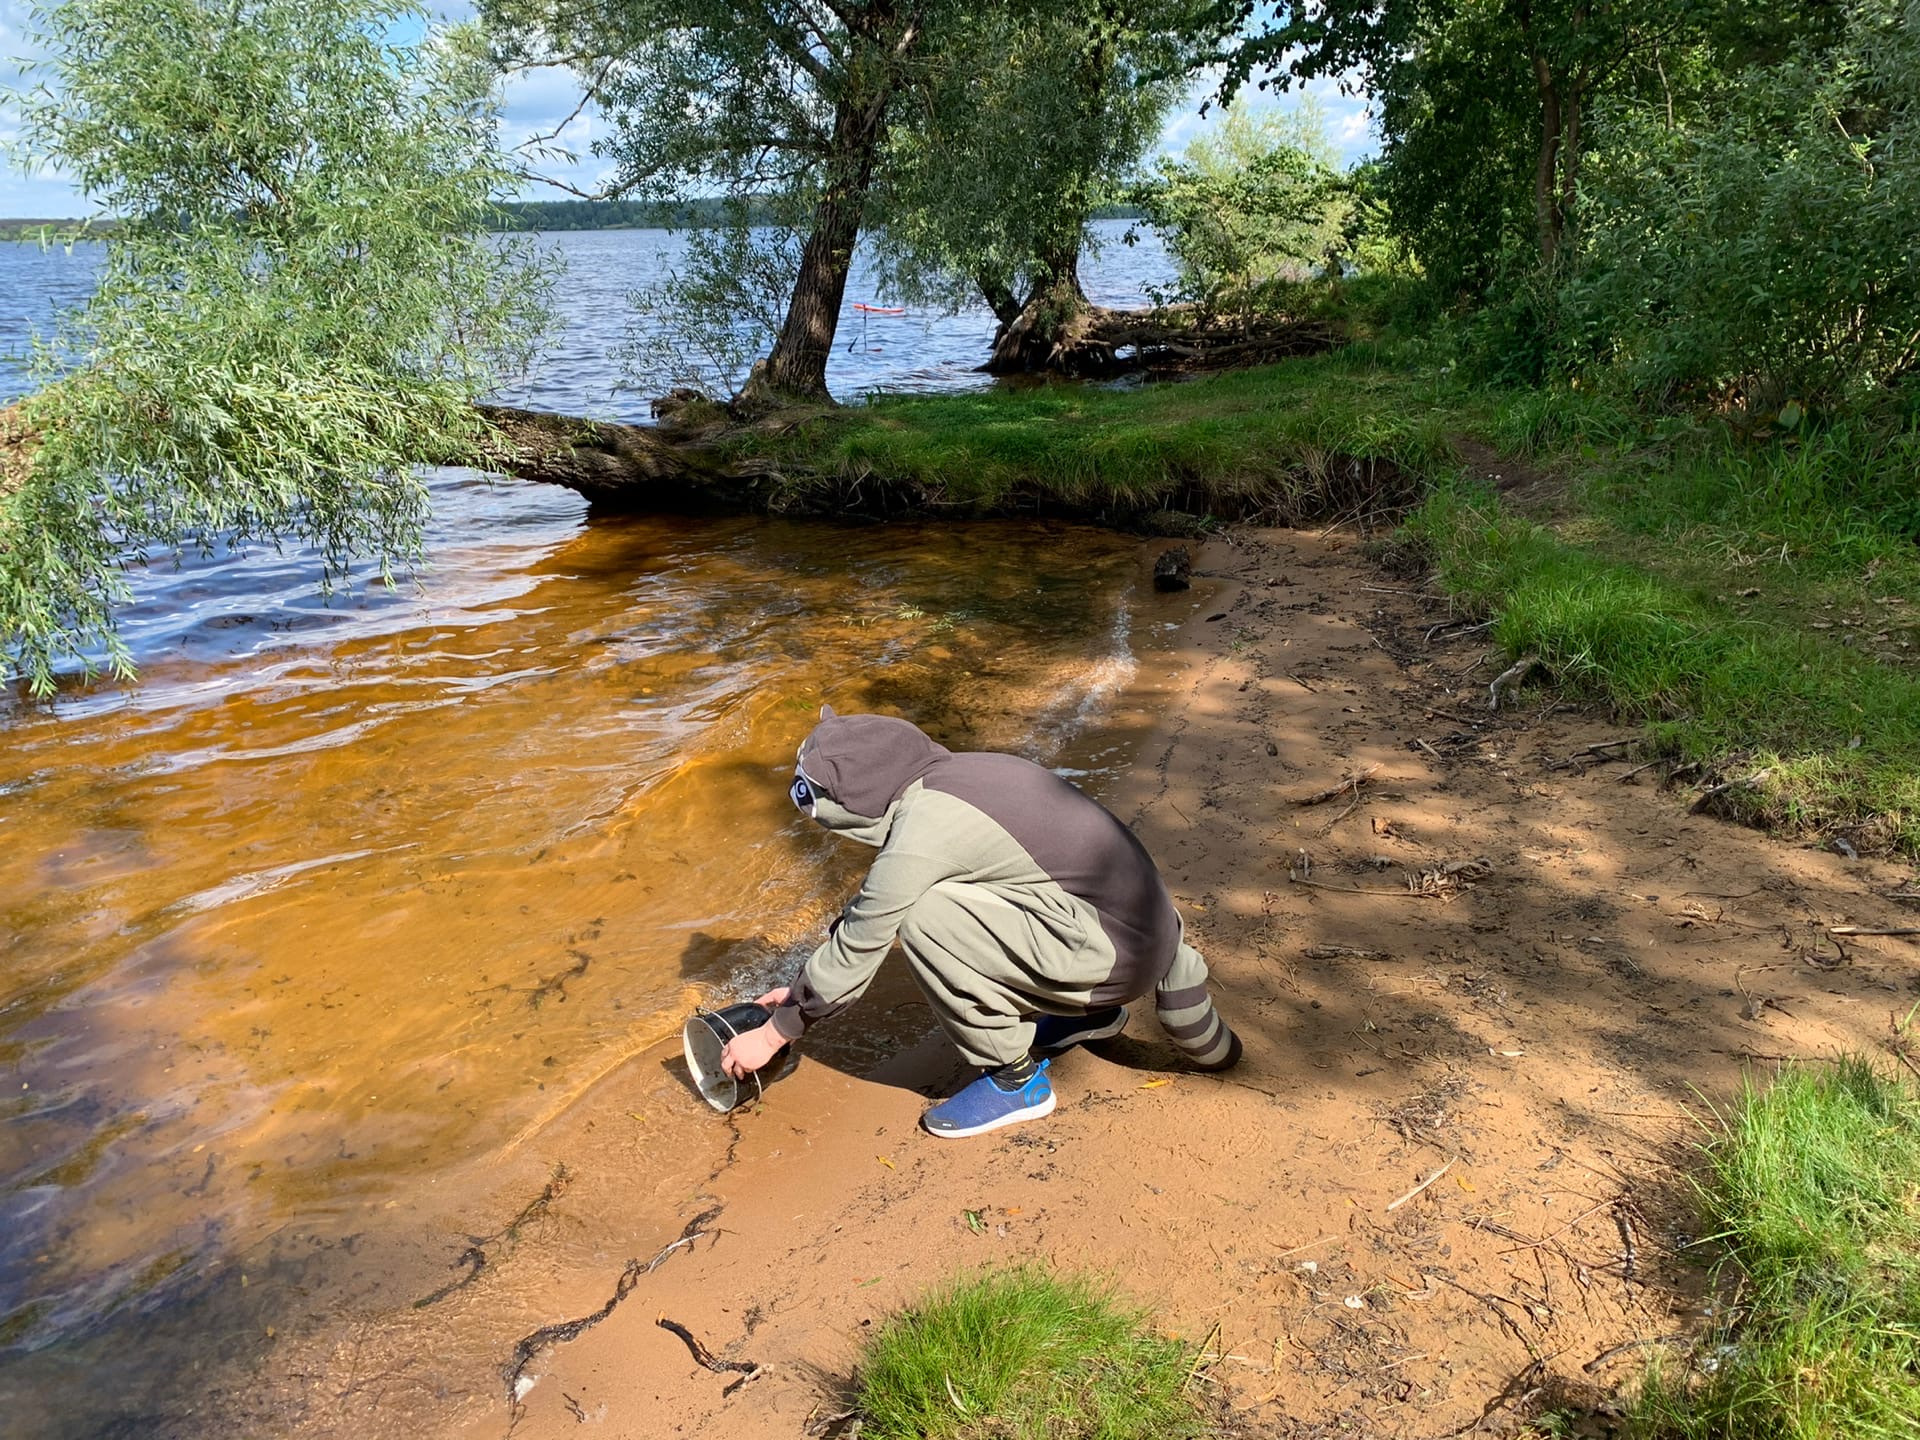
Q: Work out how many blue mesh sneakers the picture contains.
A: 2